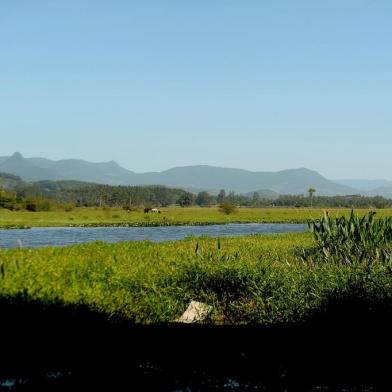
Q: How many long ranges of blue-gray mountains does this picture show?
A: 1